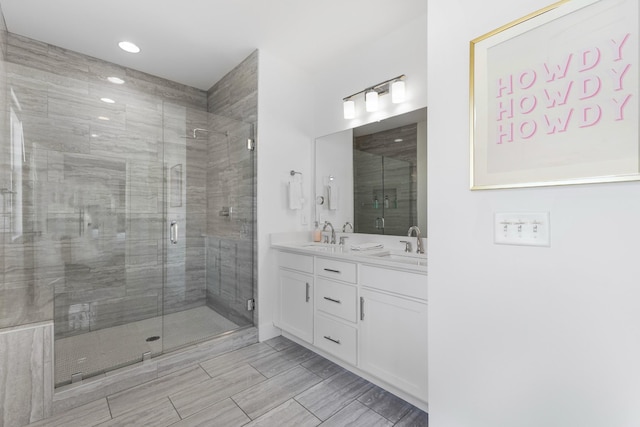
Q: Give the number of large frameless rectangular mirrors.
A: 1